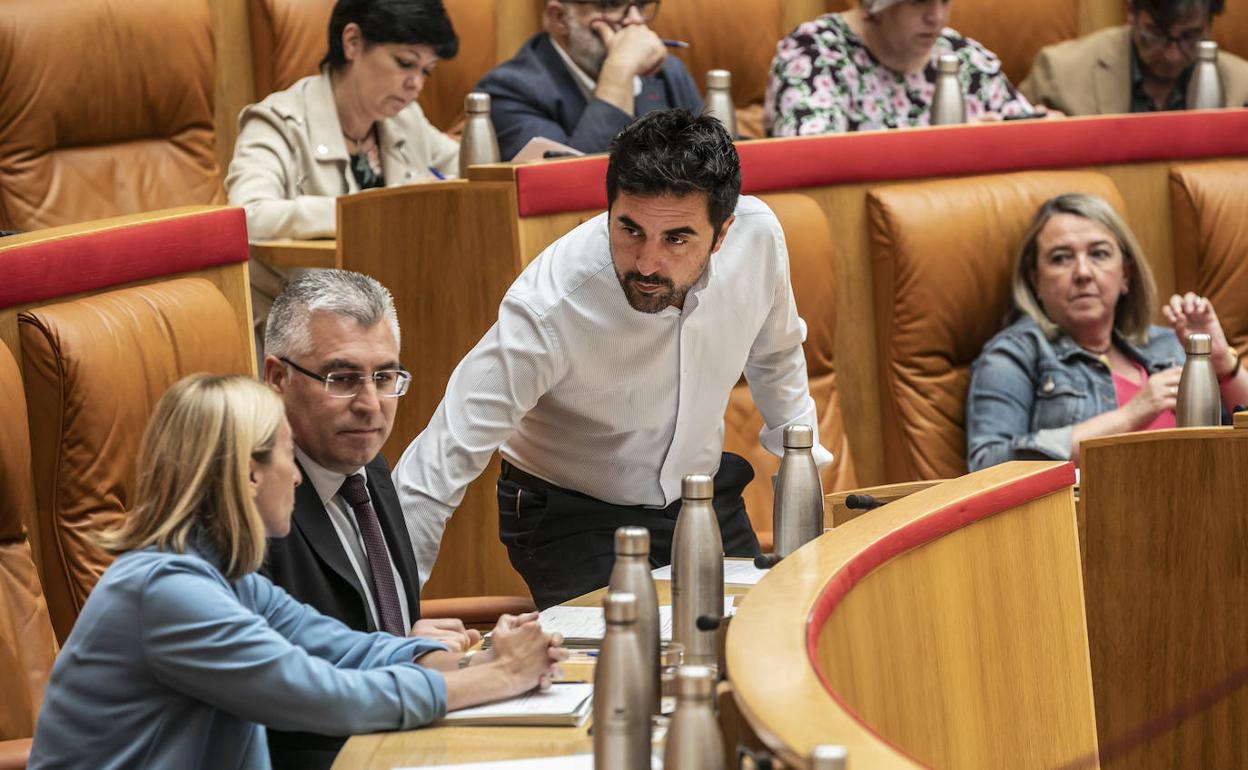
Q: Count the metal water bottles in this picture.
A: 11